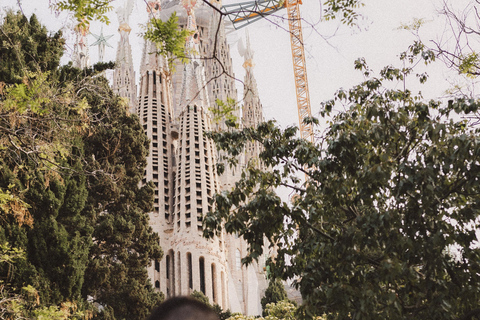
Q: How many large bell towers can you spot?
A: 2